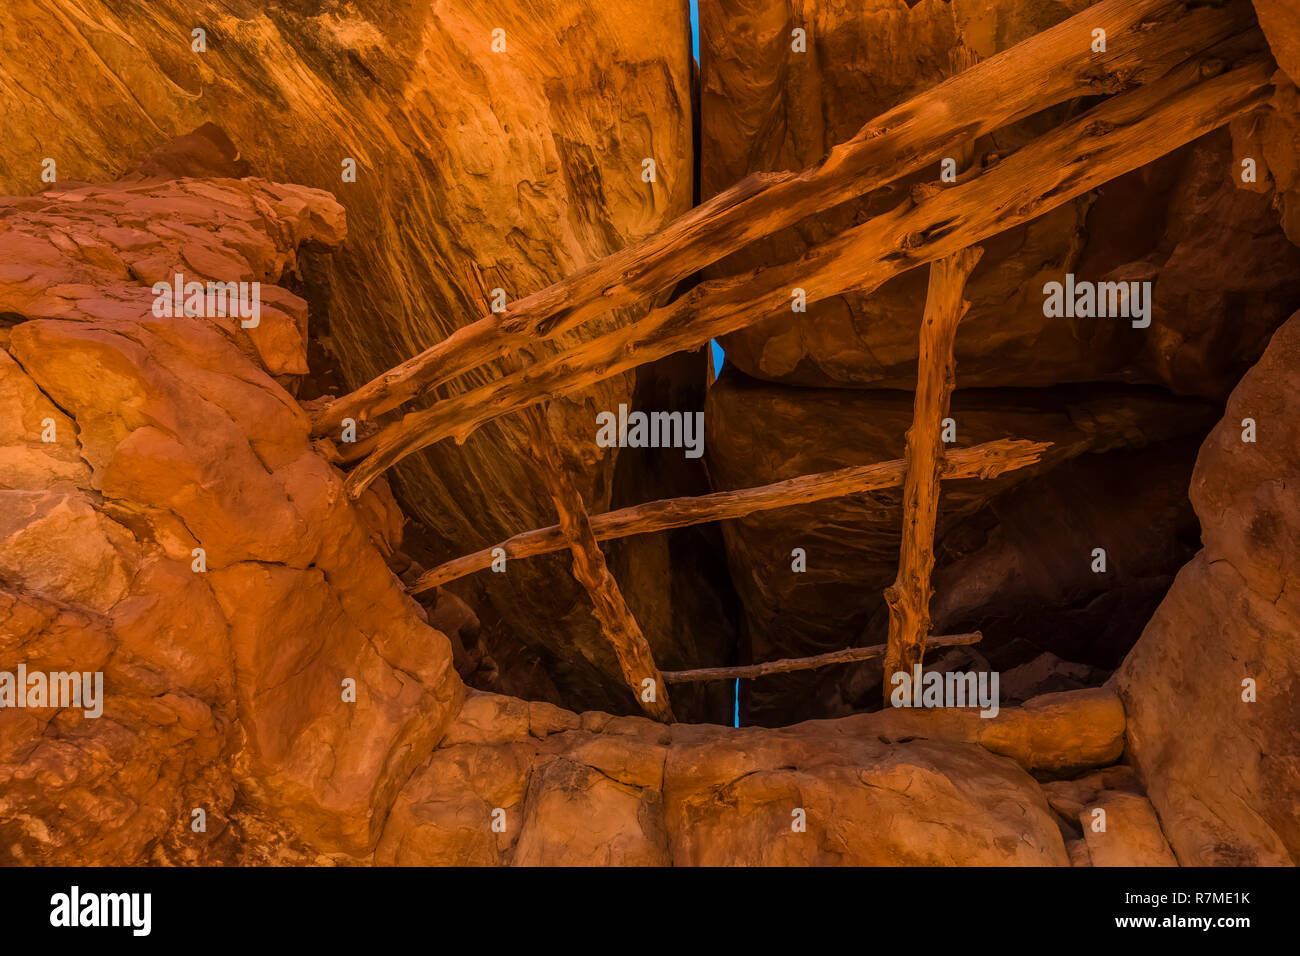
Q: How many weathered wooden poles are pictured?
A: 6